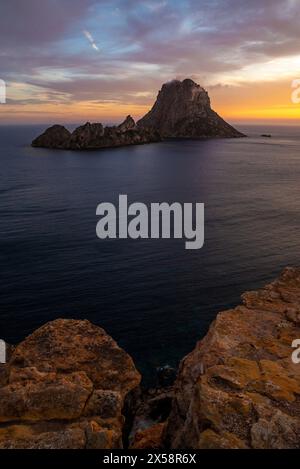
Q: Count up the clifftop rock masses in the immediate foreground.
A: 2